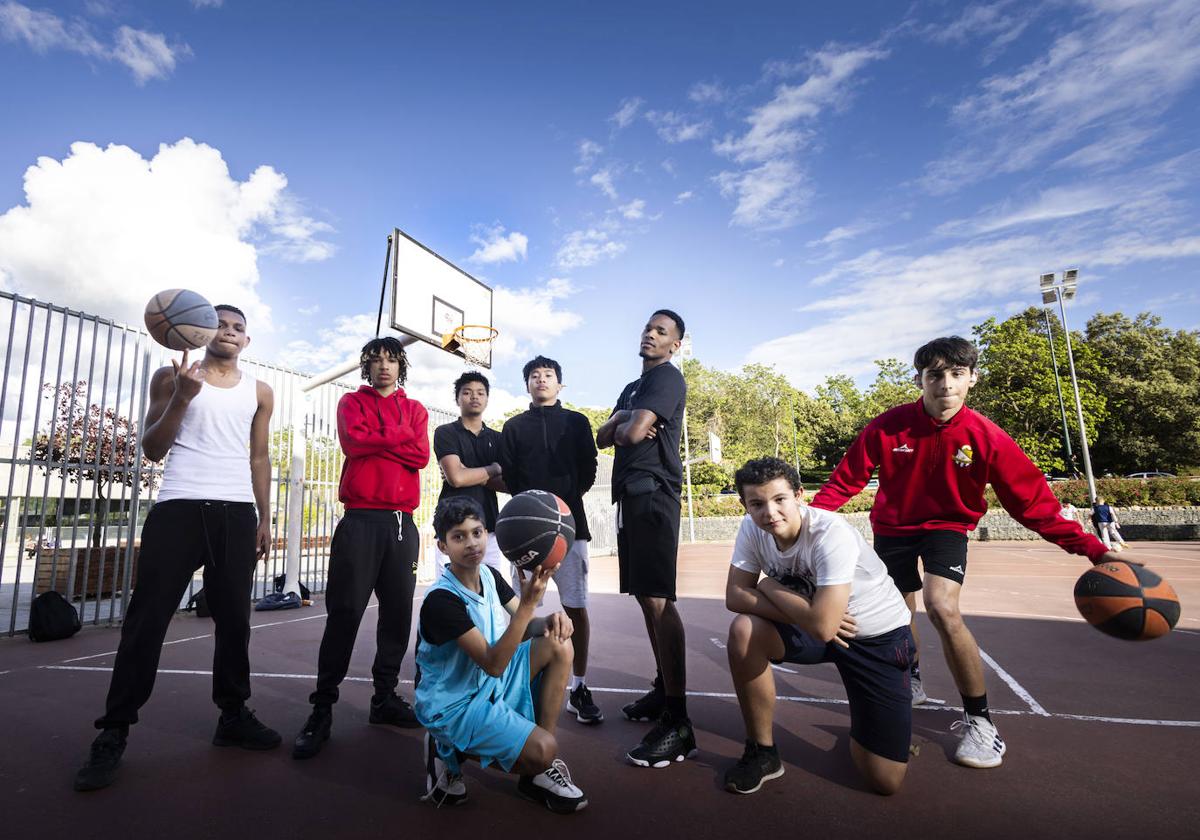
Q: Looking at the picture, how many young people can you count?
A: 8